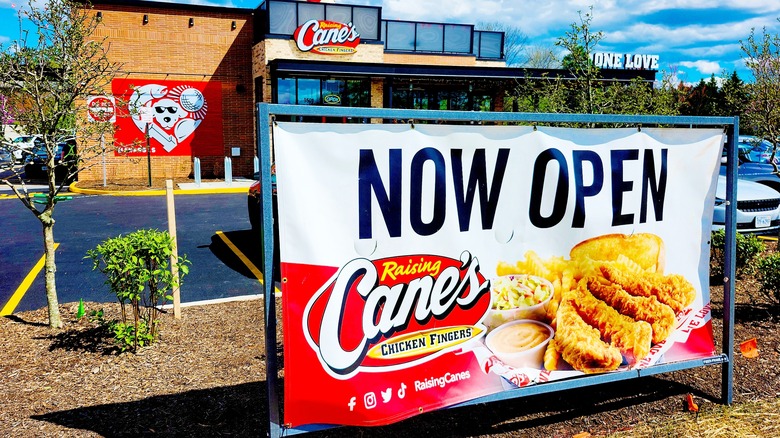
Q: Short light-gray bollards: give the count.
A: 3